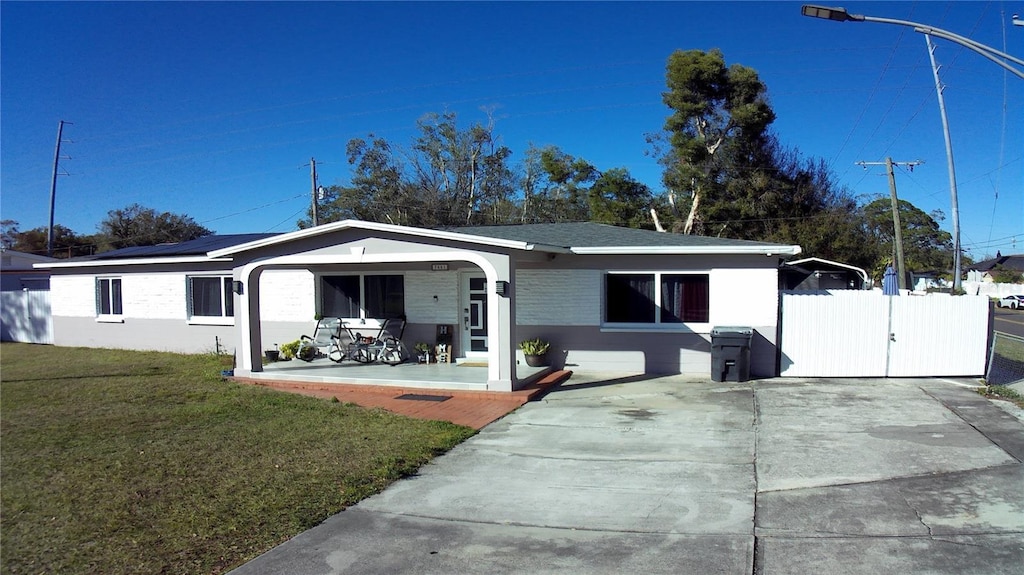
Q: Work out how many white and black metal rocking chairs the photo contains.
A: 2